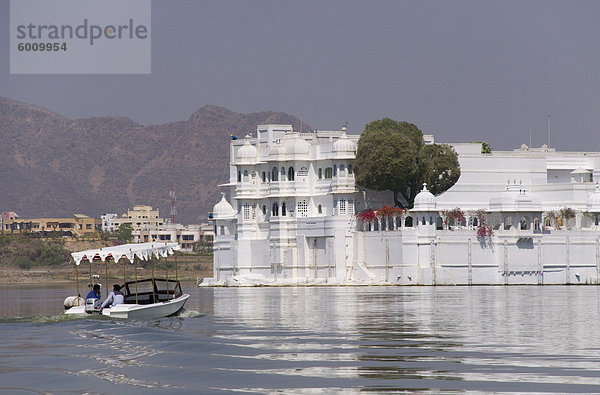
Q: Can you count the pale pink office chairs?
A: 0